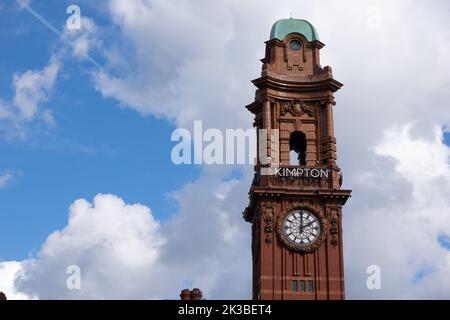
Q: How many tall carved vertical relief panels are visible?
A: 2